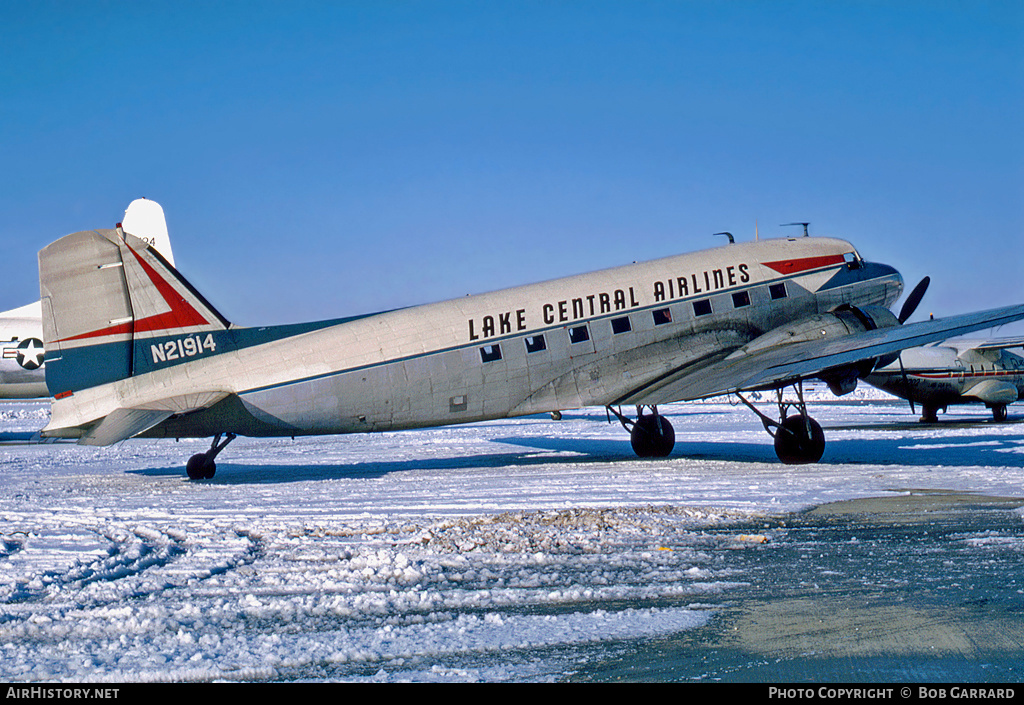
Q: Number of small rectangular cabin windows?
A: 8